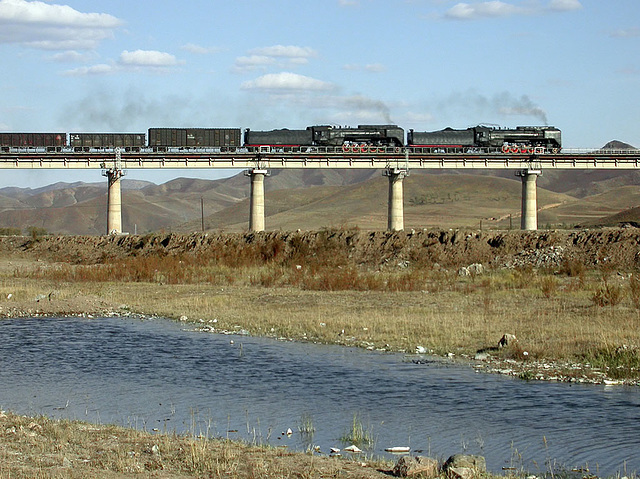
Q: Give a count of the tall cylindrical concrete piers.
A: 4